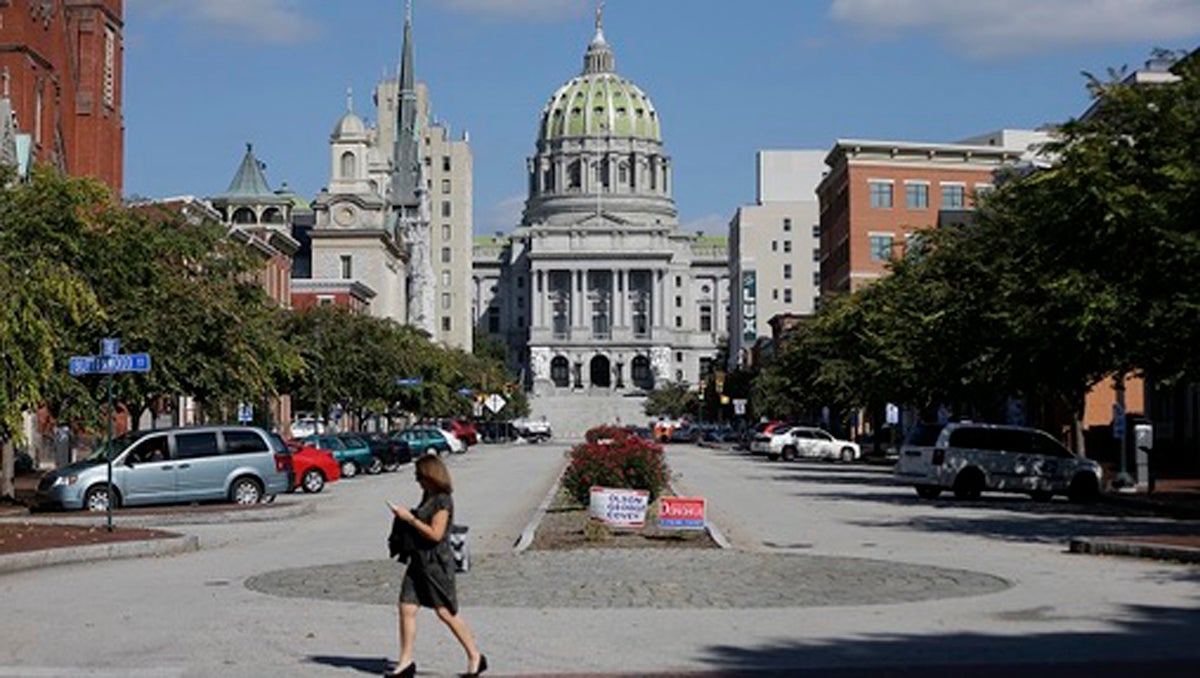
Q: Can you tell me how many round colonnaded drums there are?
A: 1